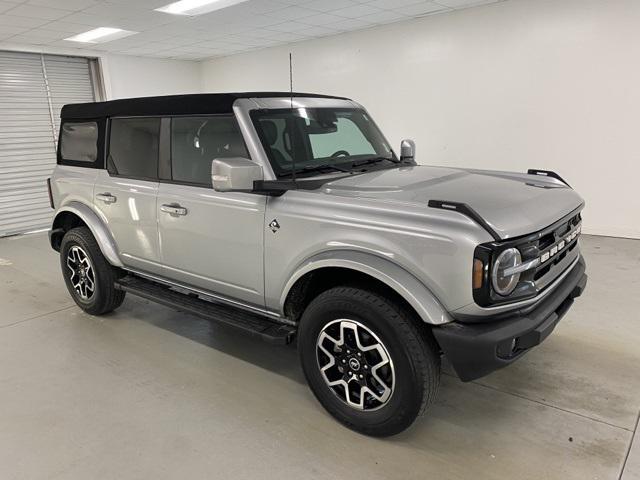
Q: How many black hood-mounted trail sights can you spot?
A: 2